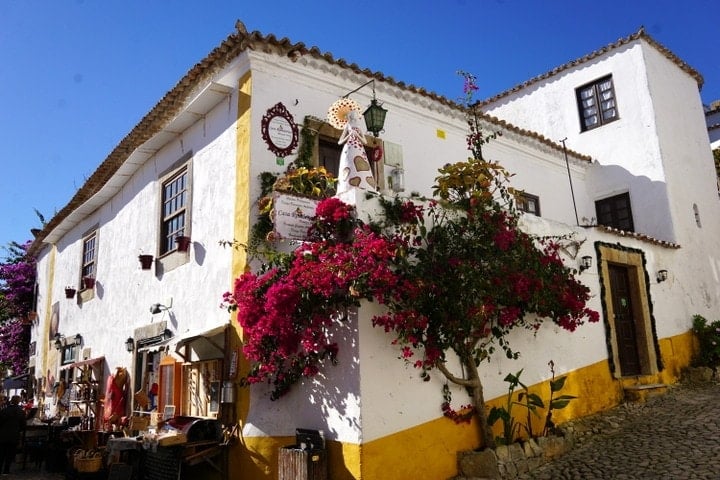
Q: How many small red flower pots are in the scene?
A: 4